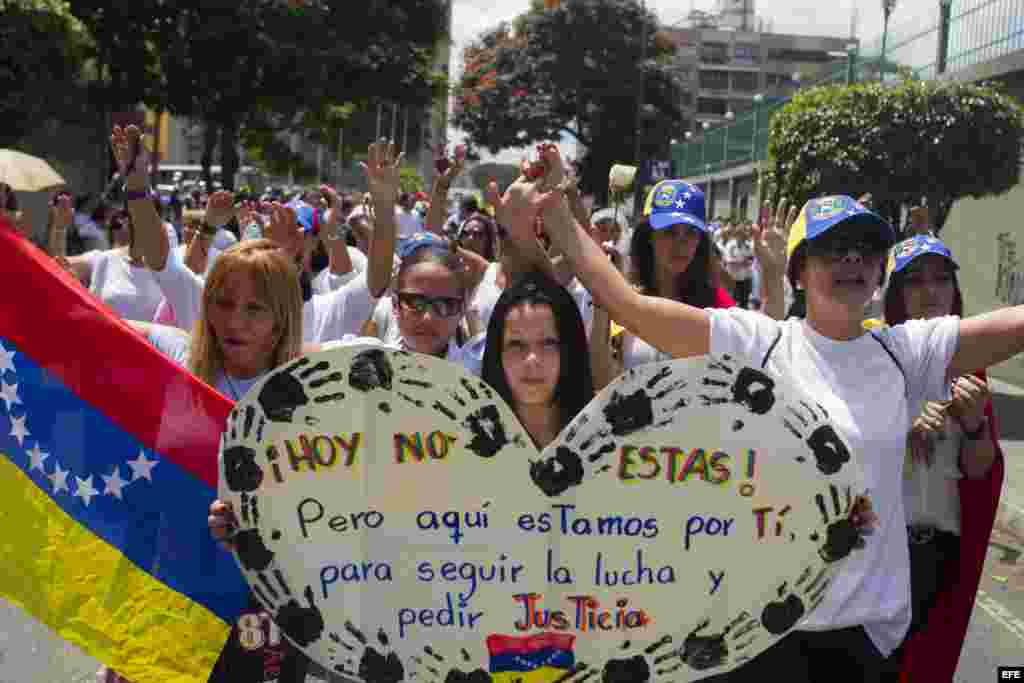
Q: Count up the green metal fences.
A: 1